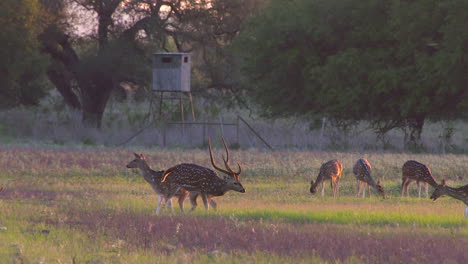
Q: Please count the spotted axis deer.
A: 6